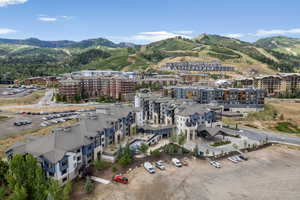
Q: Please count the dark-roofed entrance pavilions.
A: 1